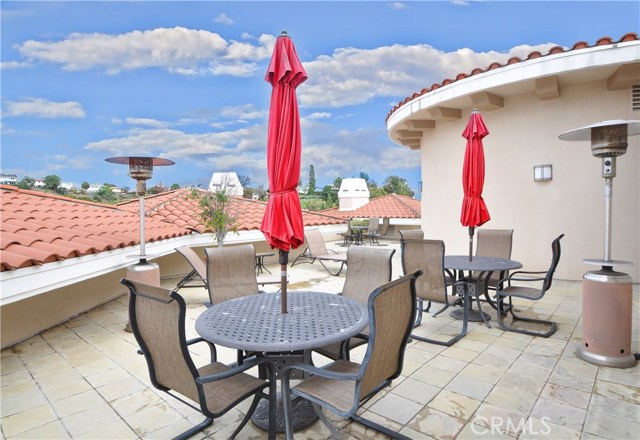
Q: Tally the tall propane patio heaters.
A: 2